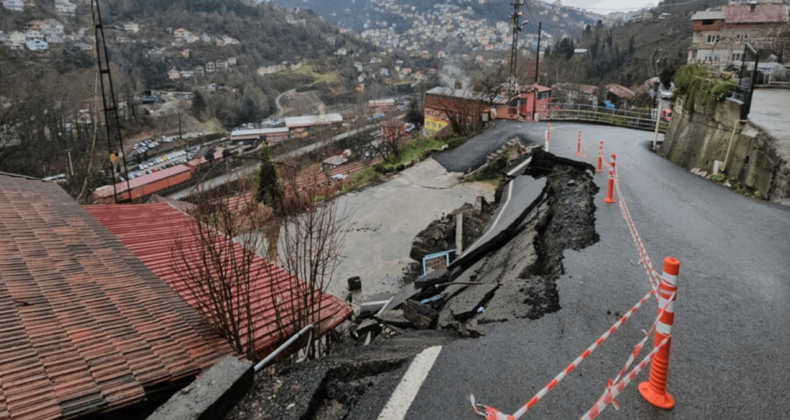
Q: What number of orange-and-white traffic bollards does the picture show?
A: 5